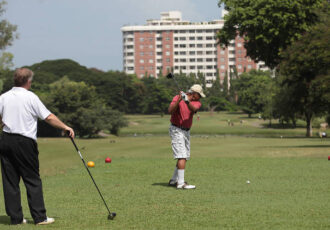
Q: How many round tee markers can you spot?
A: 2